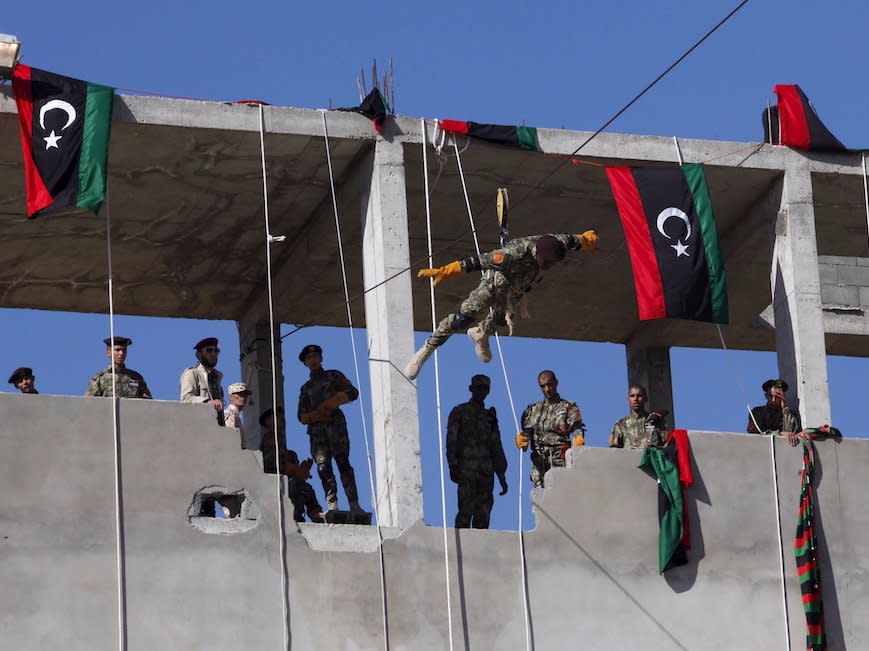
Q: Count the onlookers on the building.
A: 11